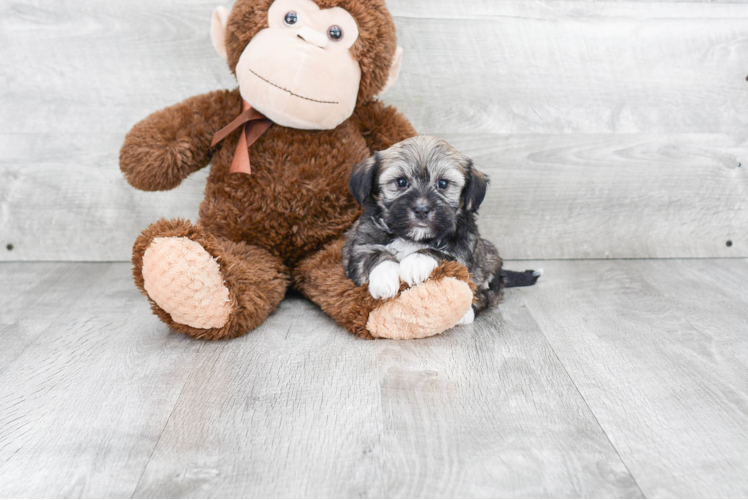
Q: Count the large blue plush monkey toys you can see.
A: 0